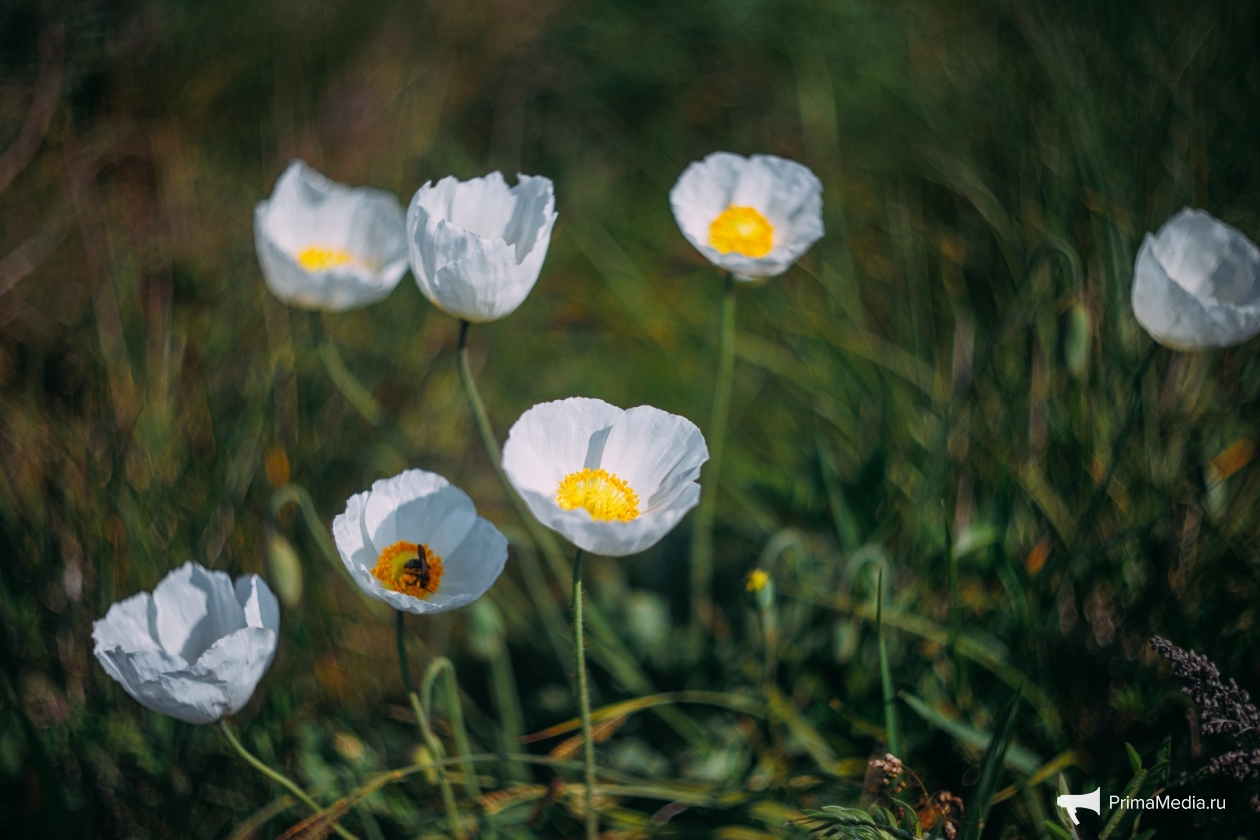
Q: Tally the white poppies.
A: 7